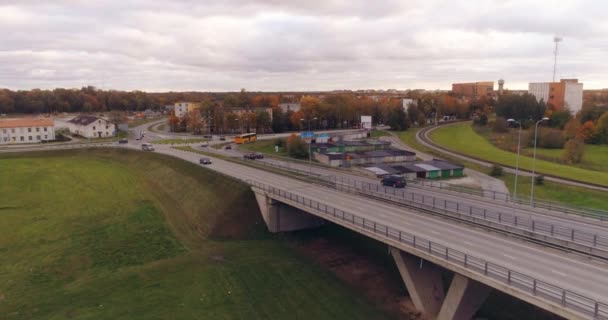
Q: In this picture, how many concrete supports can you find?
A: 3